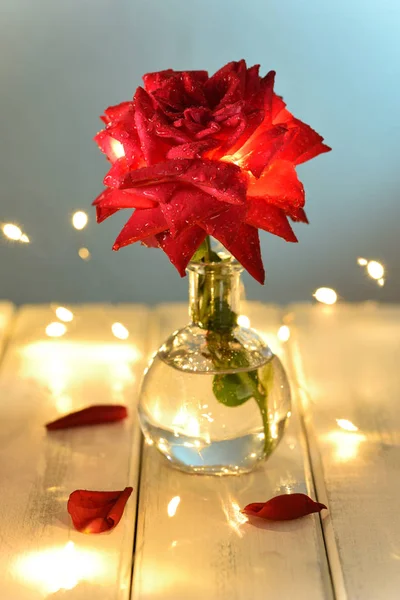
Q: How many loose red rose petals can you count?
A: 3